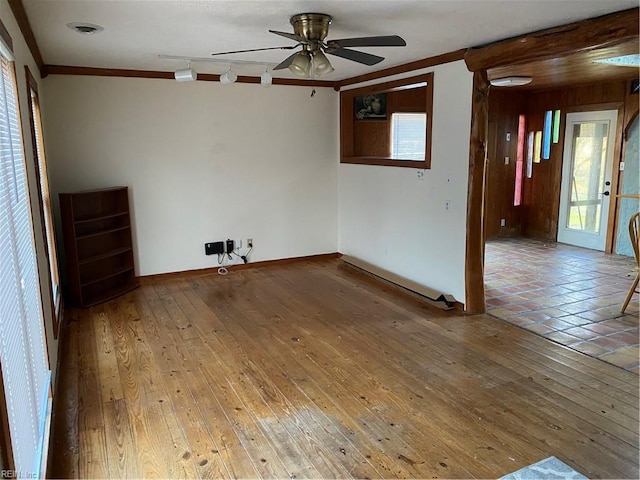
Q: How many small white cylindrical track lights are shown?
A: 3